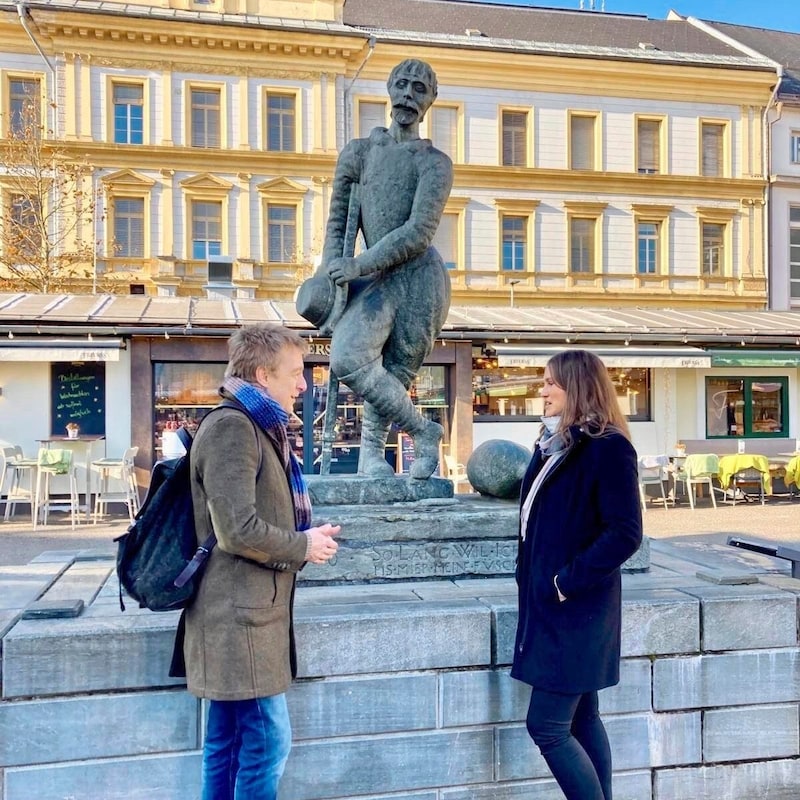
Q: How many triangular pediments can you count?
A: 3